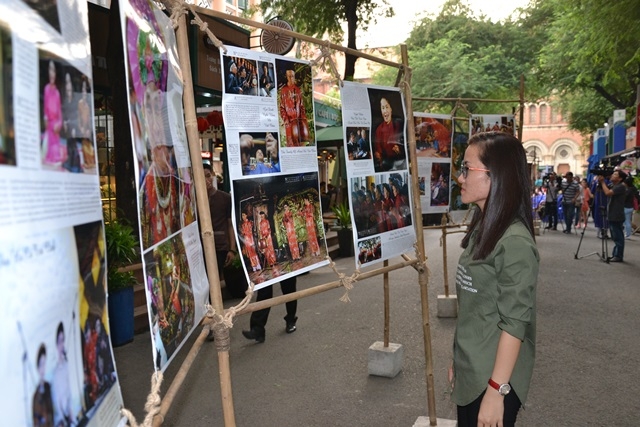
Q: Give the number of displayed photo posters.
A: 6